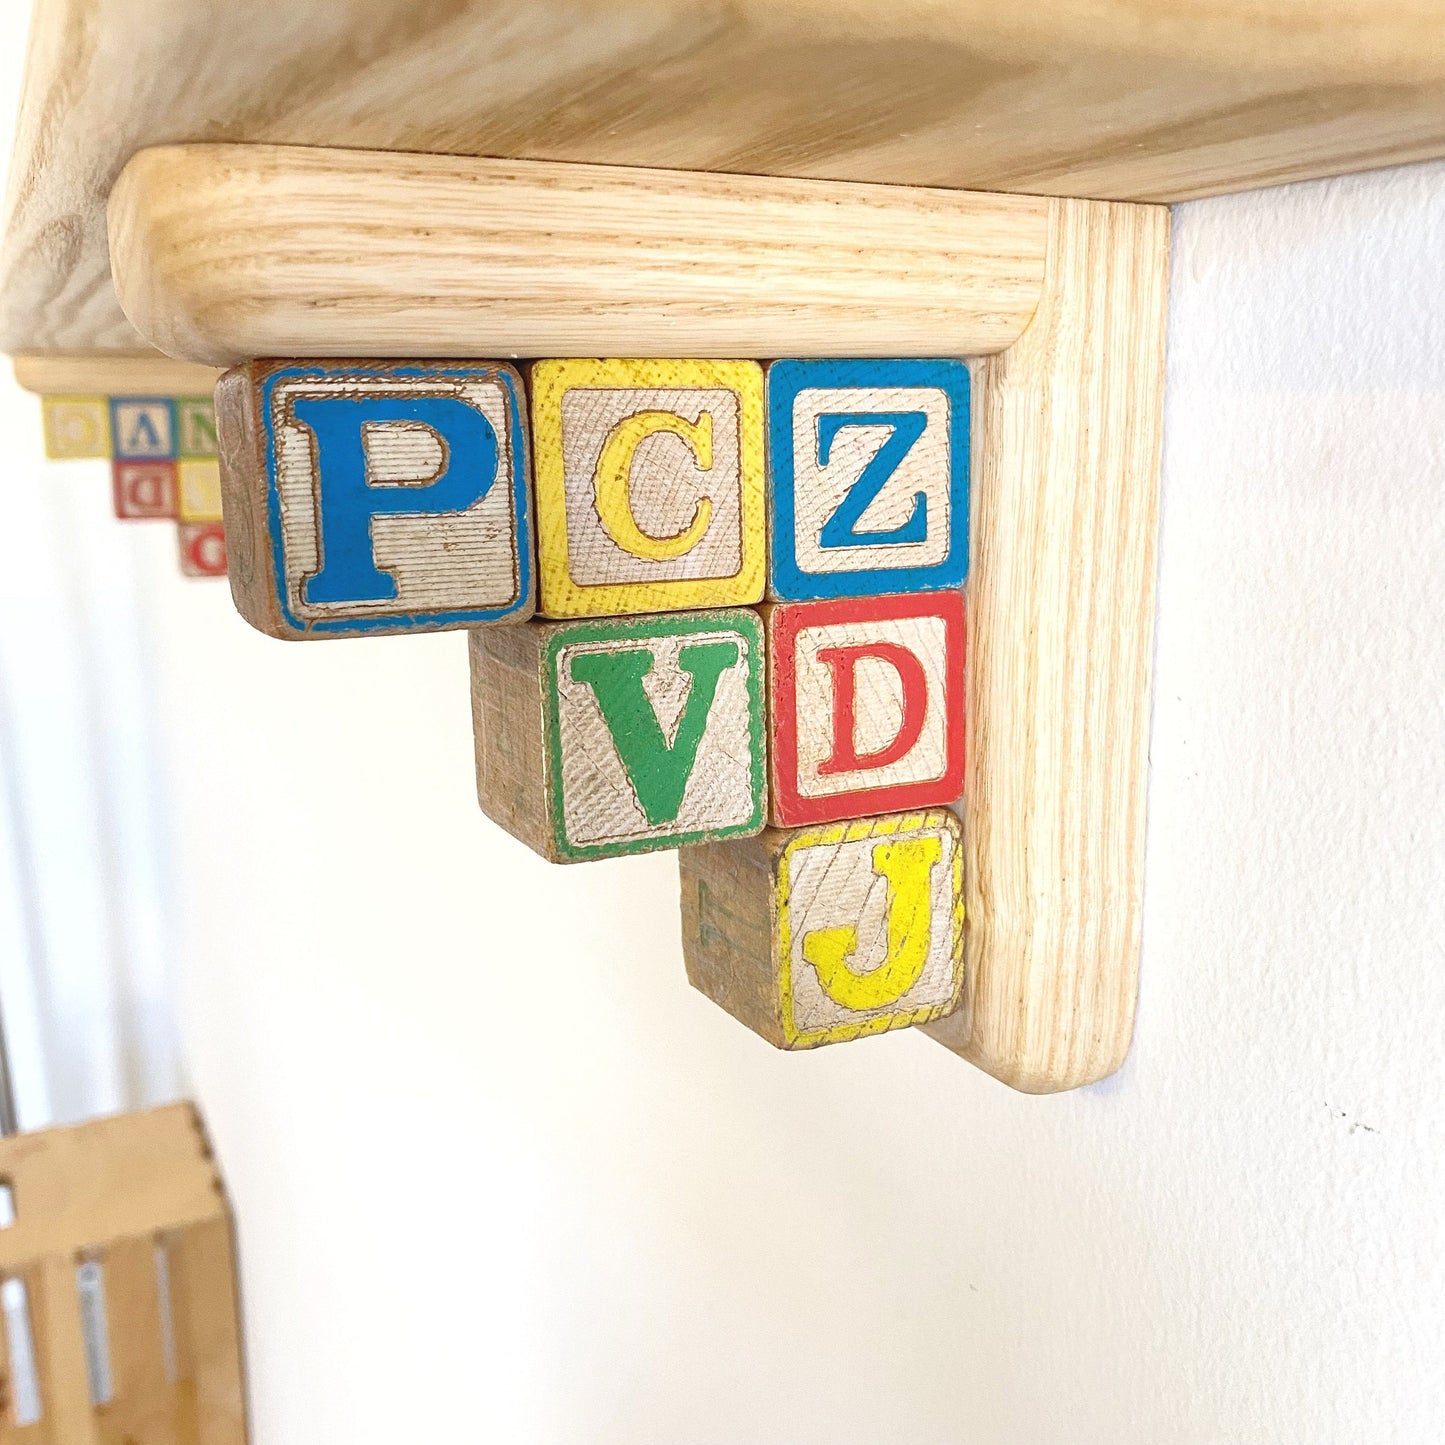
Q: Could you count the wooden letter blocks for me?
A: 12